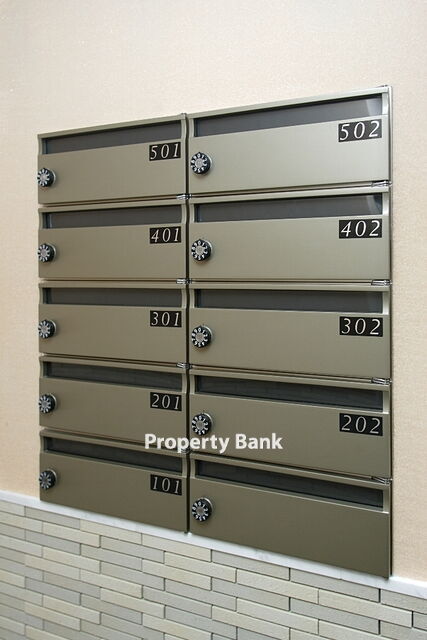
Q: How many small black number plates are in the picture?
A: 9